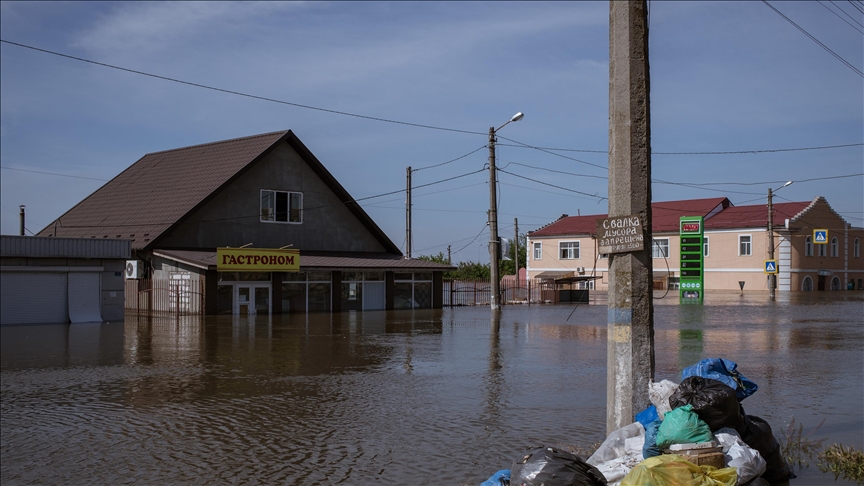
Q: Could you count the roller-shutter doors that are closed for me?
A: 2